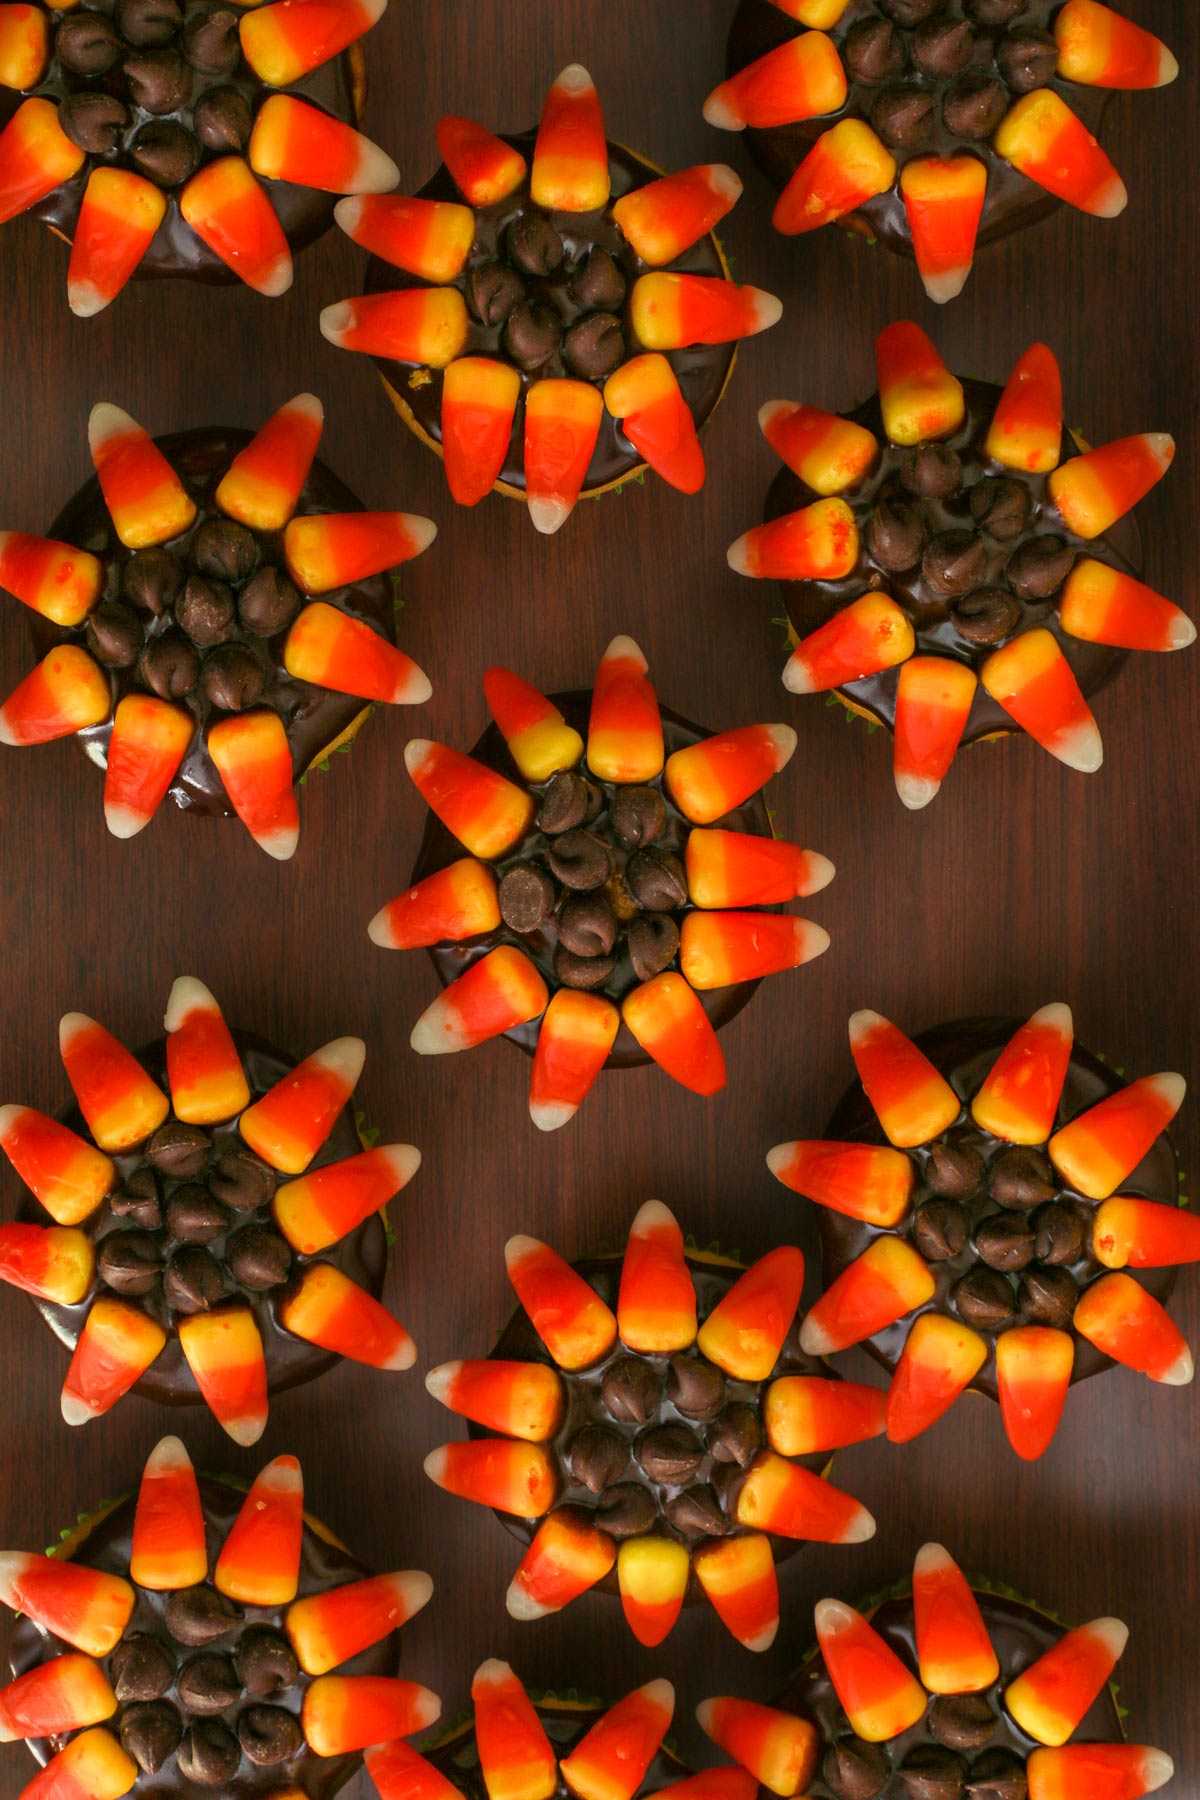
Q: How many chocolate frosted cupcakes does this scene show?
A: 12